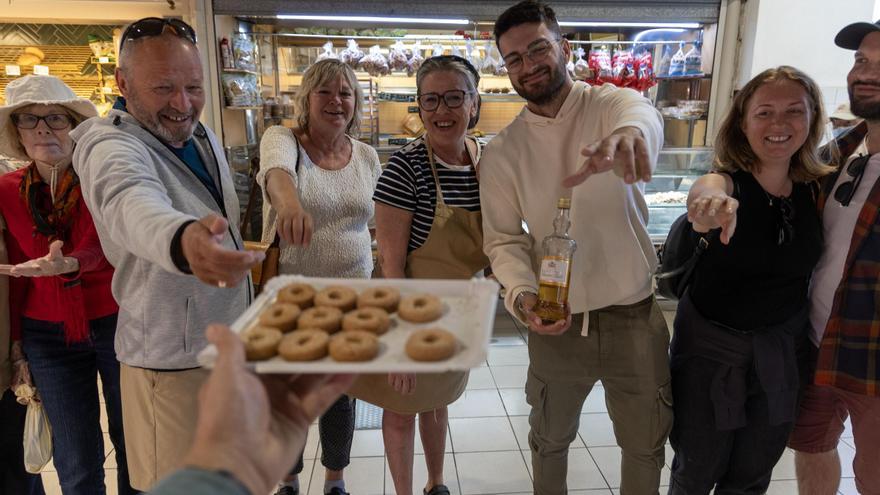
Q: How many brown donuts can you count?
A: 11